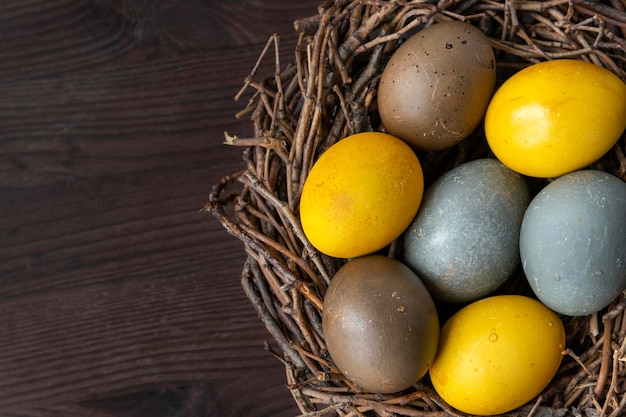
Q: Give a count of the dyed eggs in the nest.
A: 7